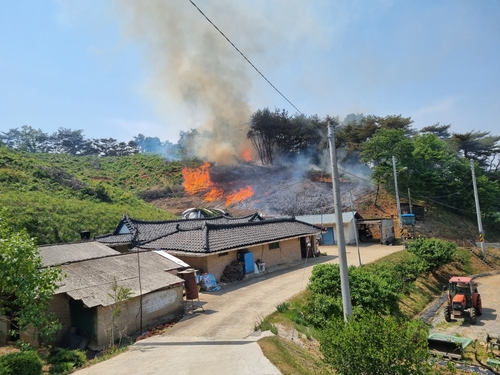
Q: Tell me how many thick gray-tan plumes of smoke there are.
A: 1